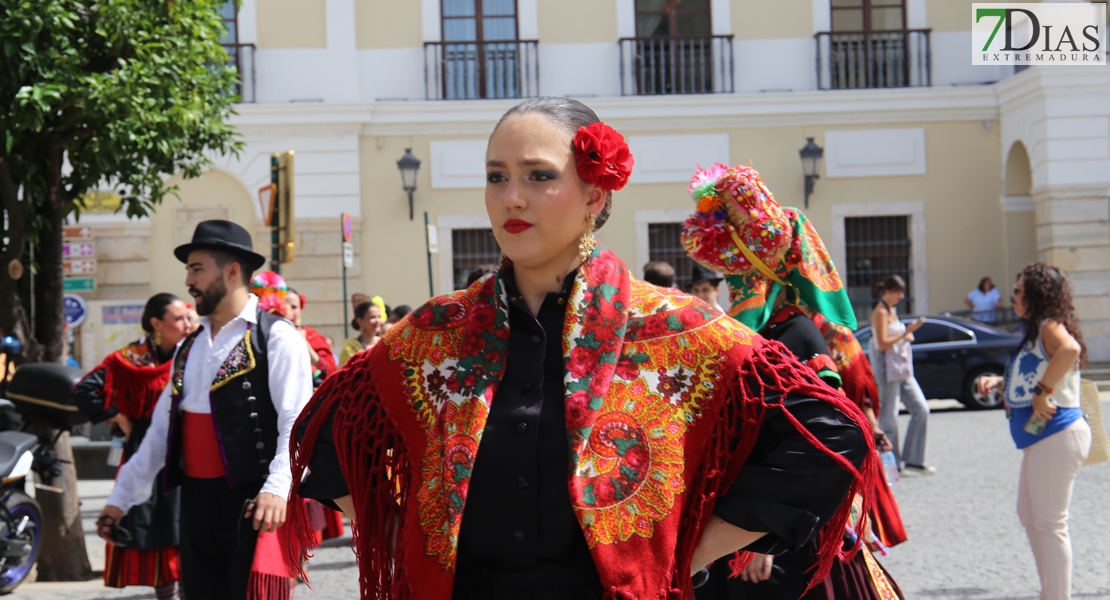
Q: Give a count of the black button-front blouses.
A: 1